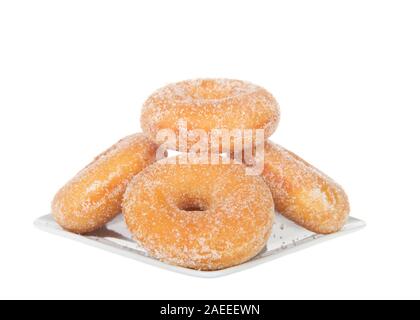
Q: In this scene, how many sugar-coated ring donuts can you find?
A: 4